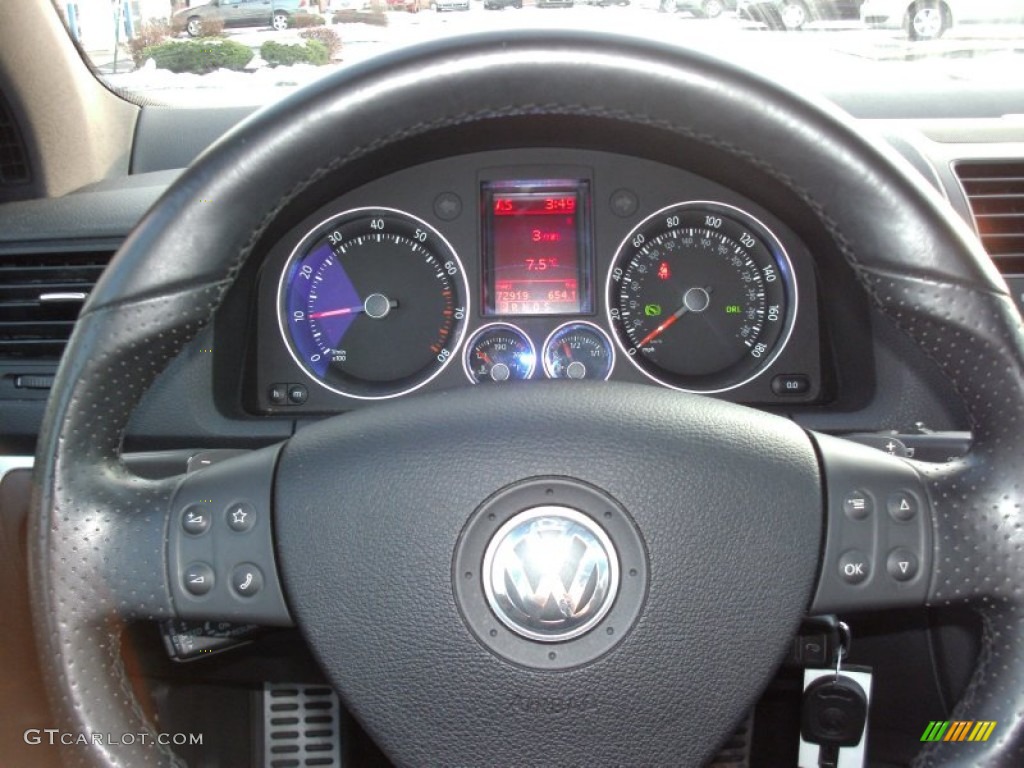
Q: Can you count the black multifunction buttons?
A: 8